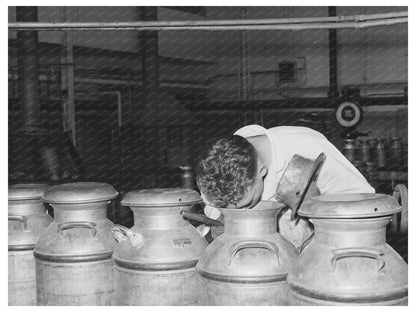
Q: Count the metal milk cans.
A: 5